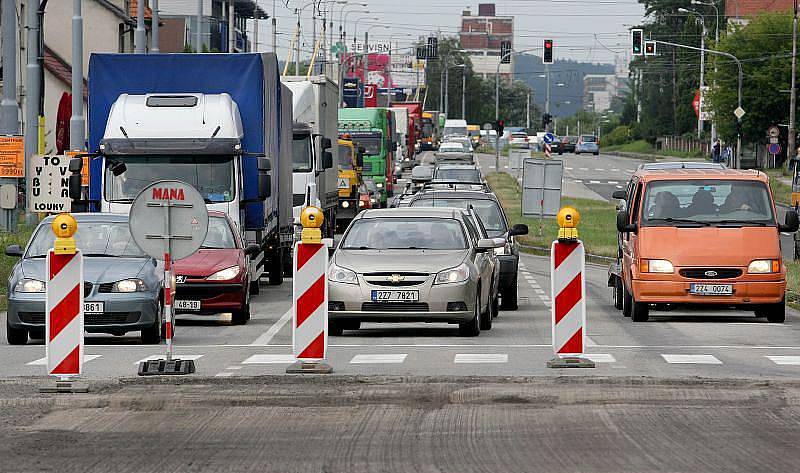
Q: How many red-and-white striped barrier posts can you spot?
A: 3